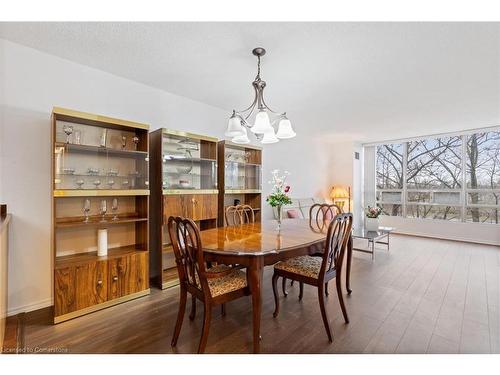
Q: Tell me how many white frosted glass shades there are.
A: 5